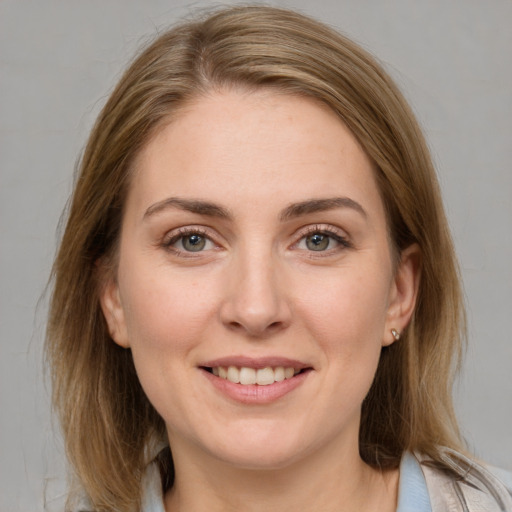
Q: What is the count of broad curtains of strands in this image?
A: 2